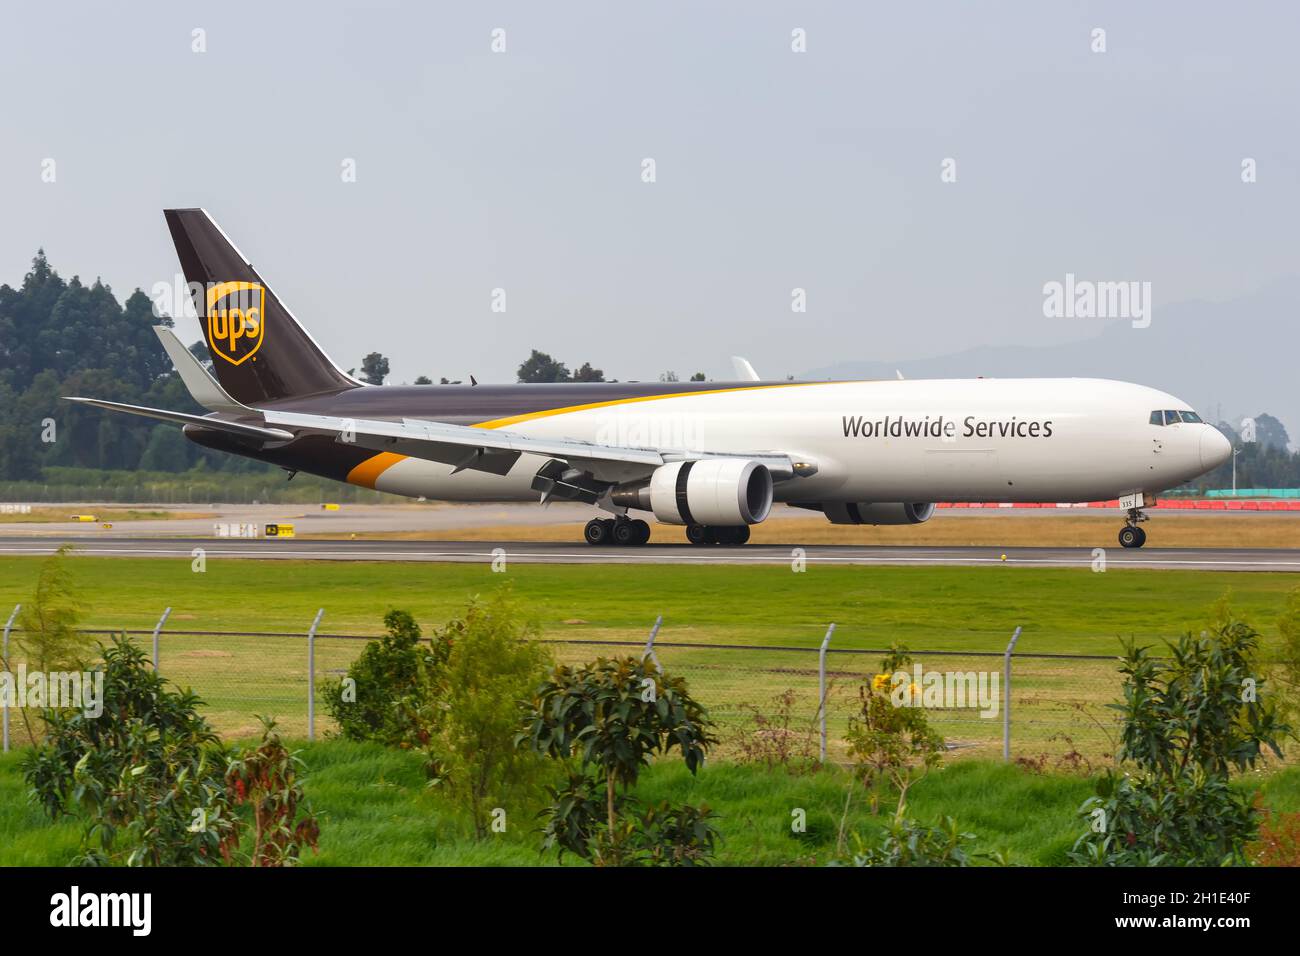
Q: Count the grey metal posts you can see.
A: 6